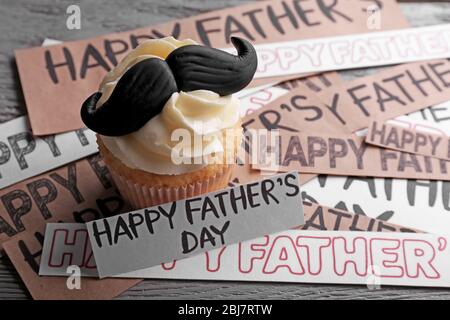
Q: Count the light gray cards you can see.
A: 1